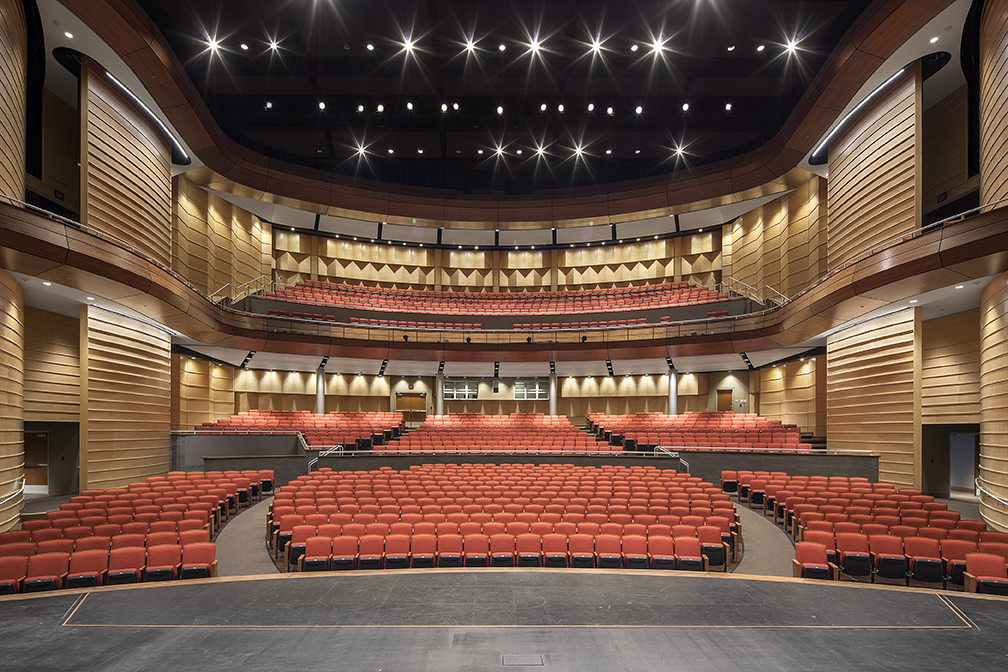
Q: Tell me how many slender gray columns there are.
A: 4